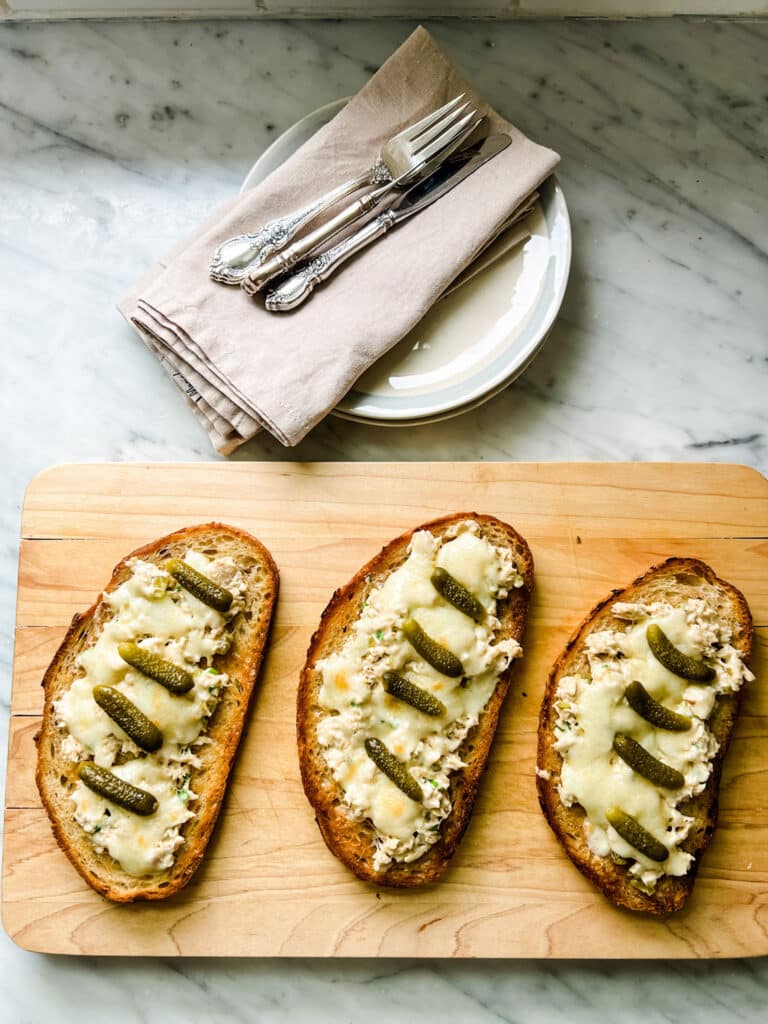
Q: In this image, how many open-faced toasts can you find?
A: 3